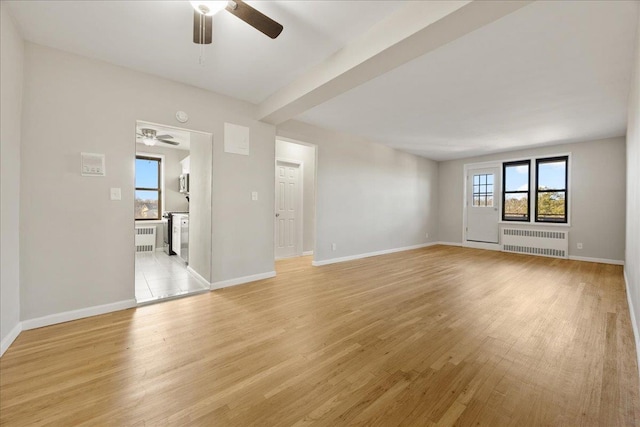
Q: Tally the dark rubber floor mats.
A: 0